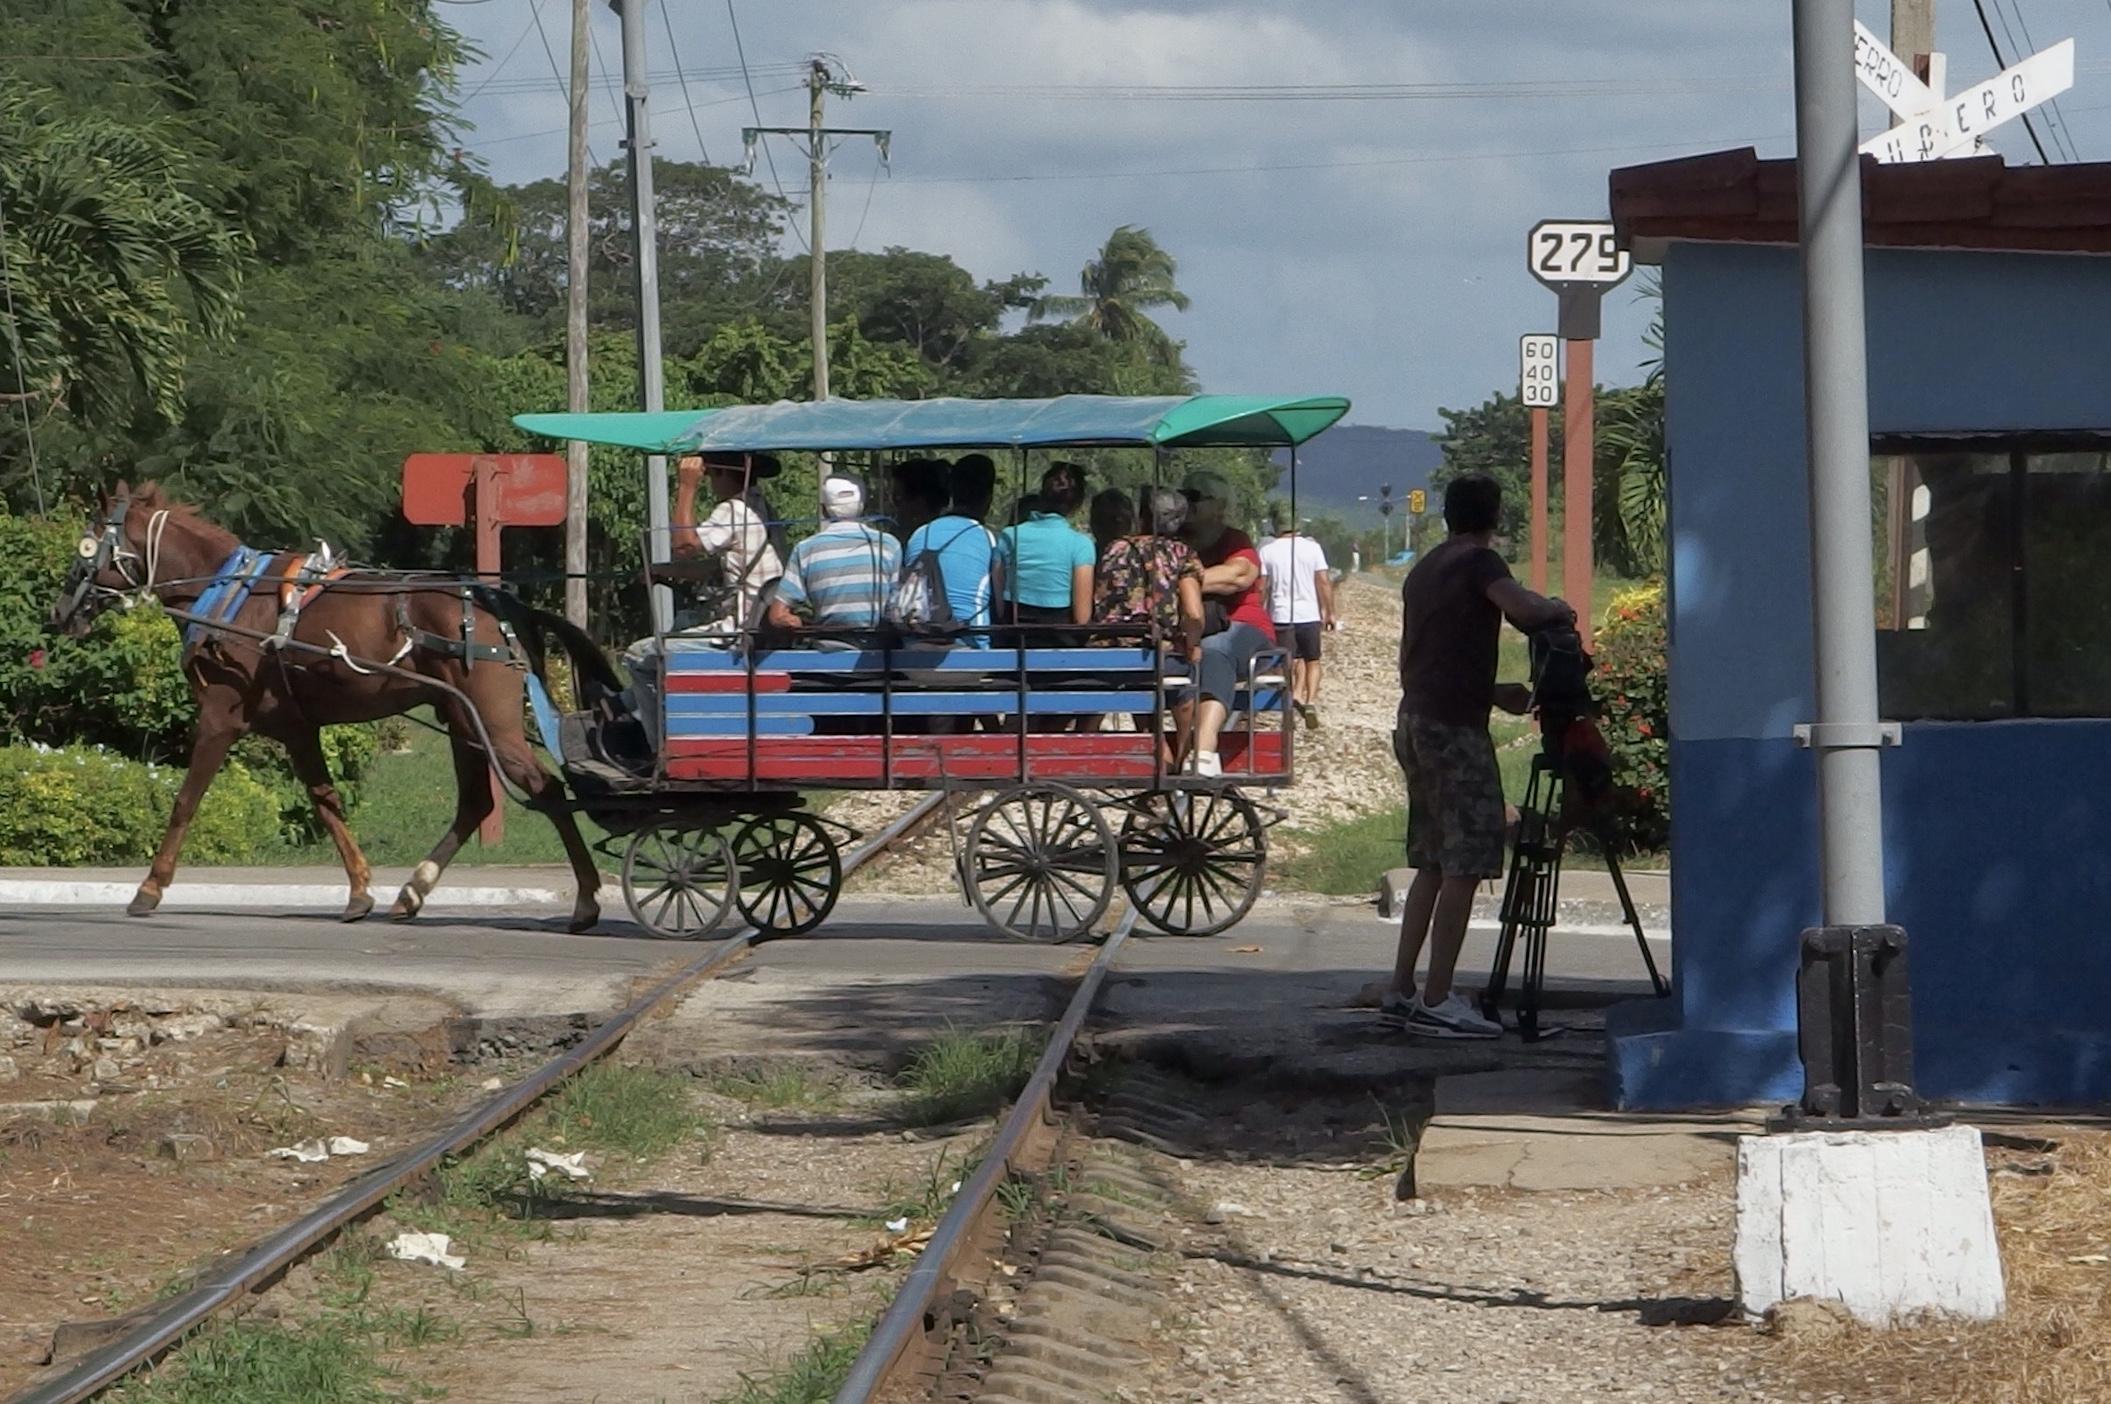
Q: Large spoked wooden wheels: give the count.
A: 4